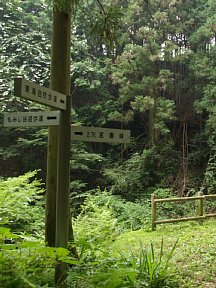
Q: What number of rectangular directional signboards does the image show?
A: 3